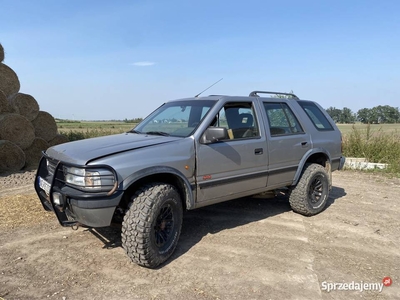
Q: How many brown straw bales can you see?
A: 9